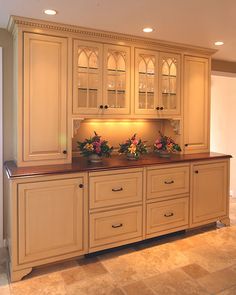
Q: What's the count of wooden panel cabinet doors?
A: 4